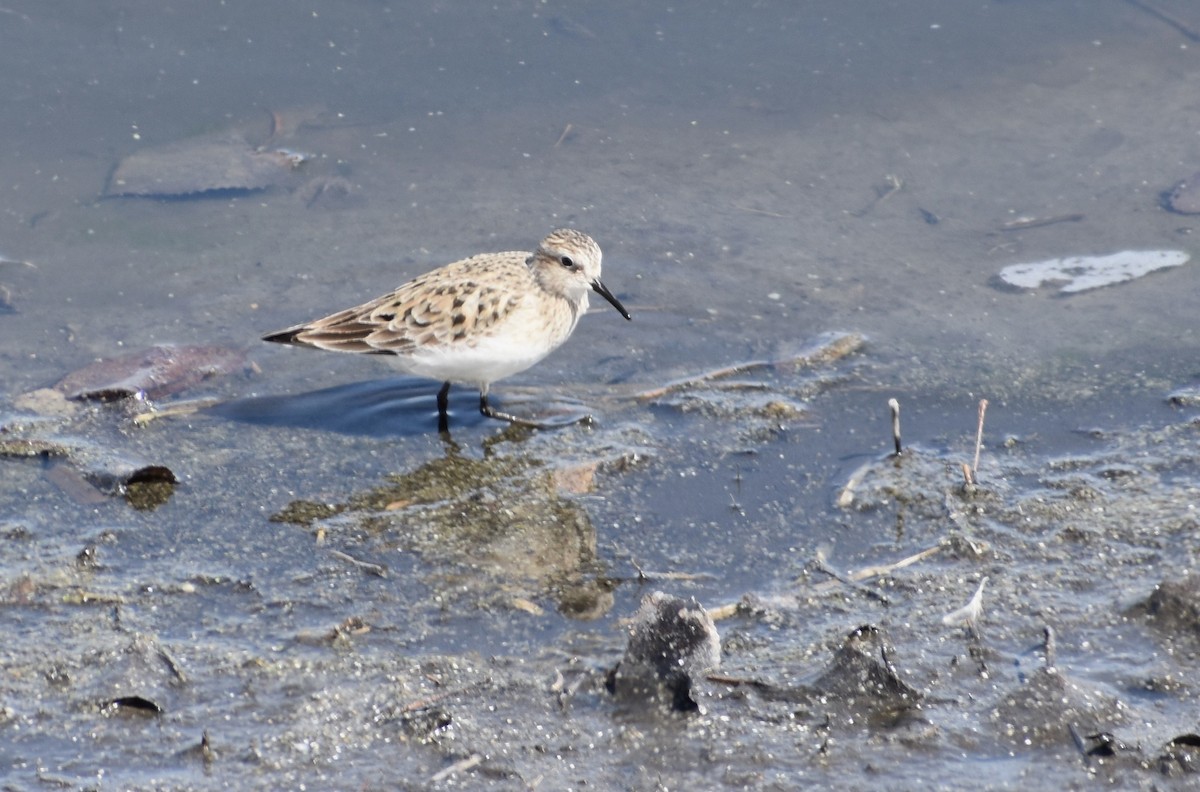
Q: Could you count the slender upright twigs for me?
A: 2